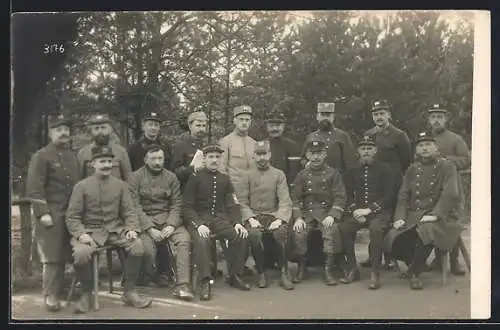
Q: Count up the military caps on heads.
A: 15